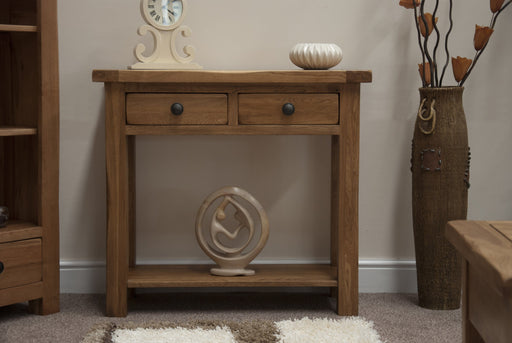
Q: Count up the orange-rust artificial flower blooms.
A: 6